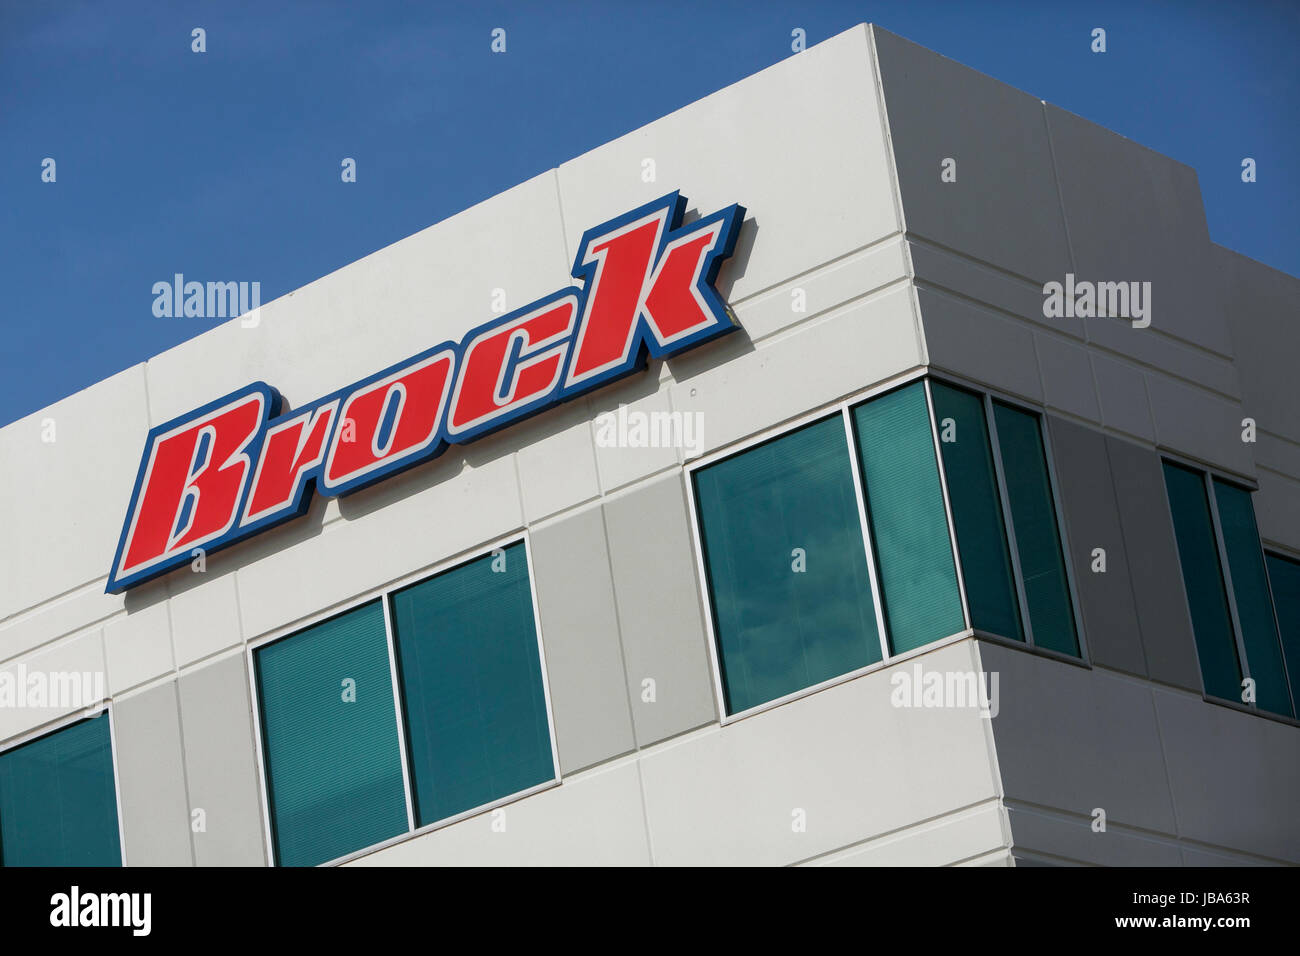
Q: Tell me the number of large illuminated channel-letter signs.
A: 1